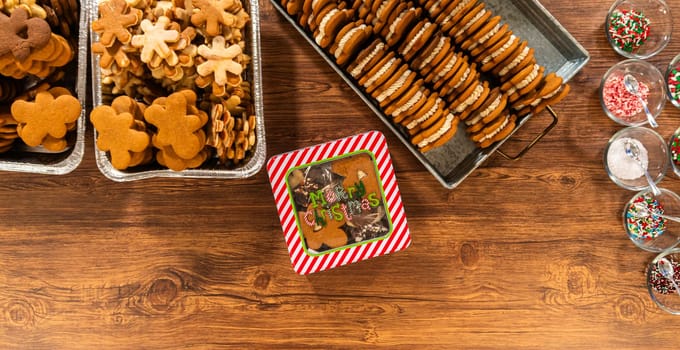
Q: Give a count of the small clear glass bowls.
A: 7